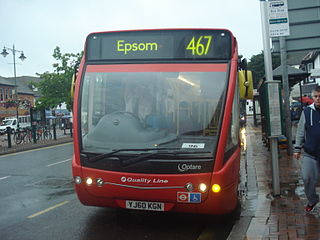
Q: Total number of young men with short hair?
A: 1